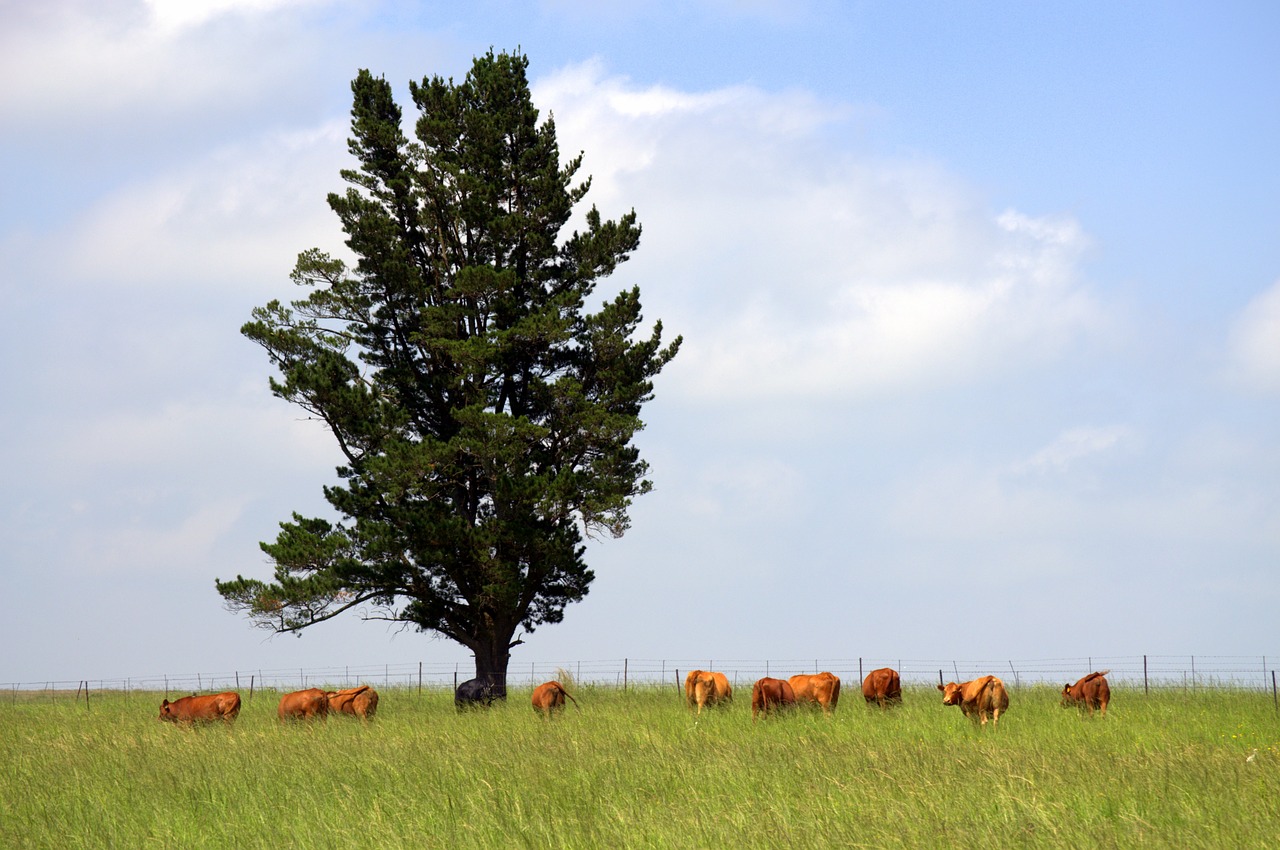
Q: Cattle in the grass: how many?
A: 11